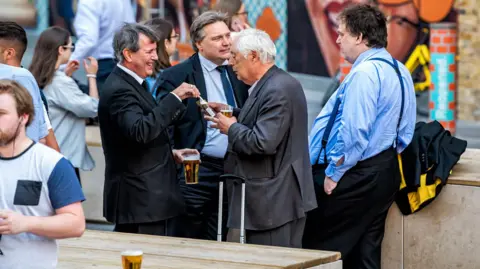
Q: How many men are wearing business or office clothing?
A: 4